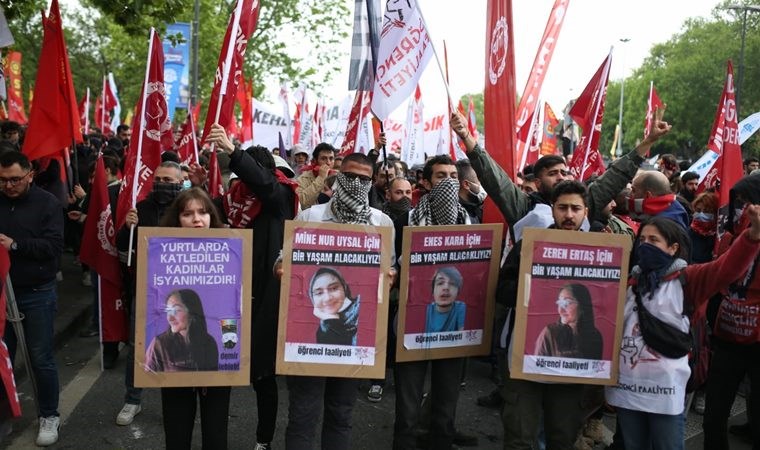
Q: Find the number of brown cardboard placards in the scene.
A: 4